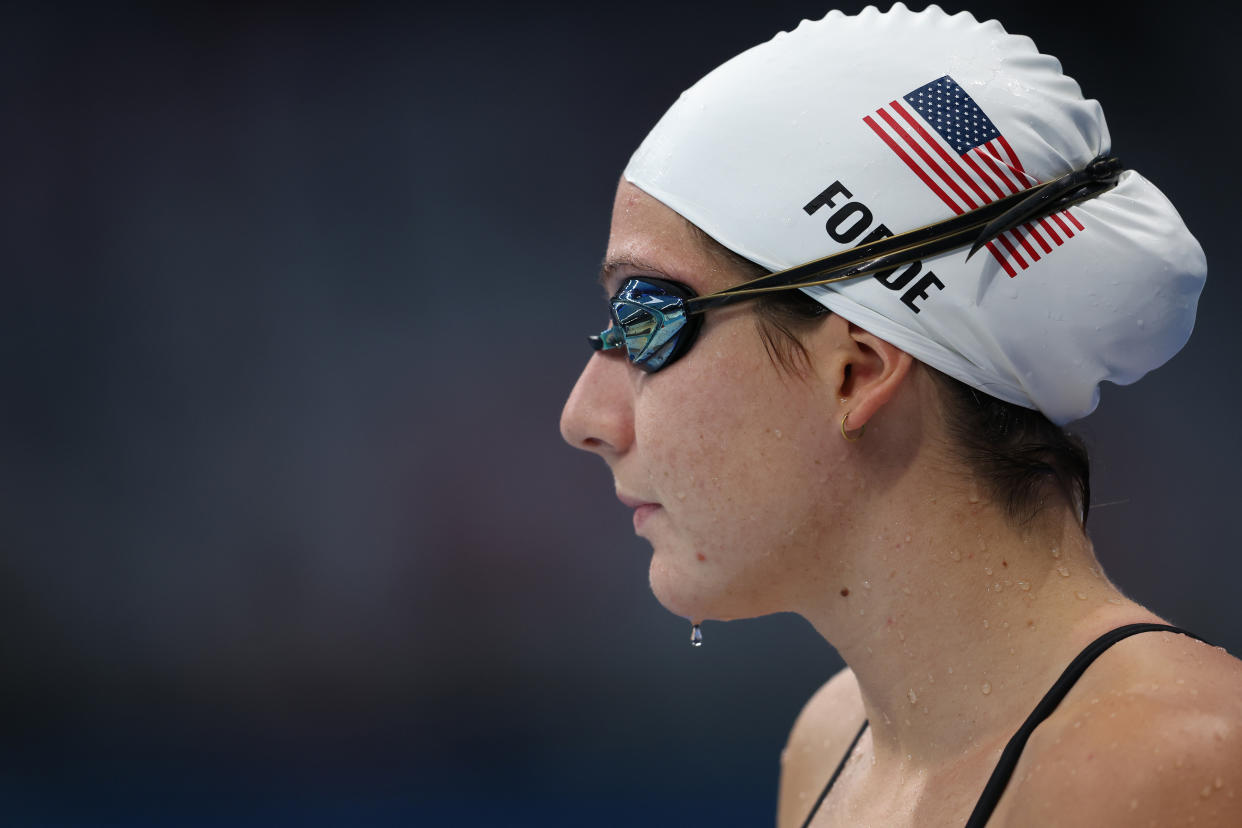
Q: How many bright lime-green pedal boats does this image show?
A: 0